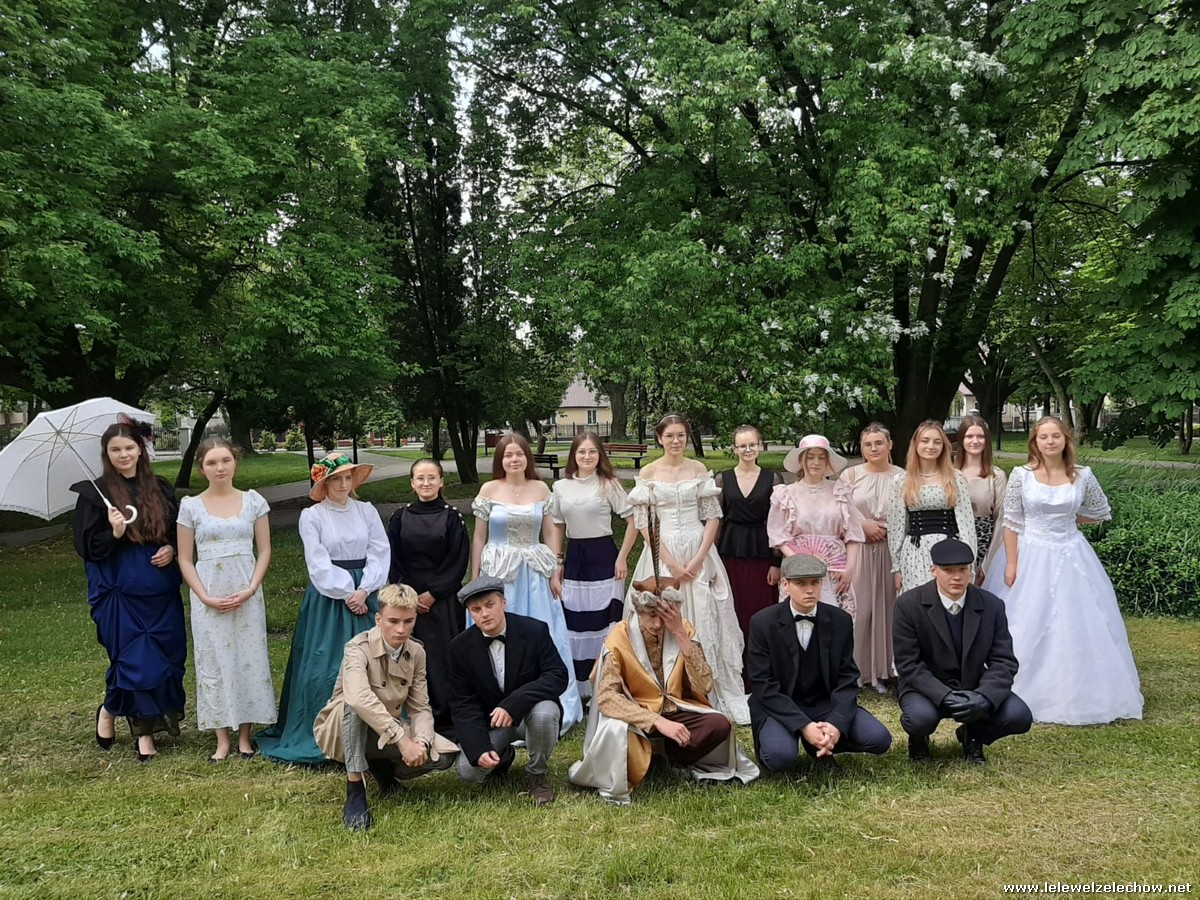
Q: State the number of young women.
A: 13